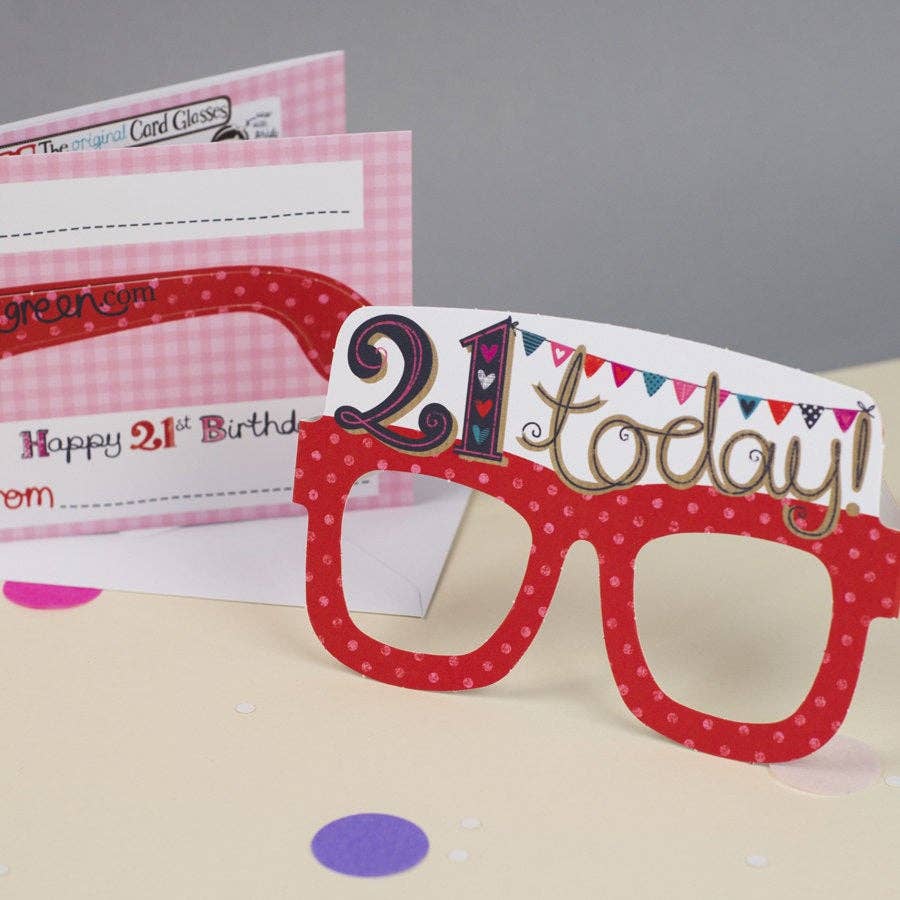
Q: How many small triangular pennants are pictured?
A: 11